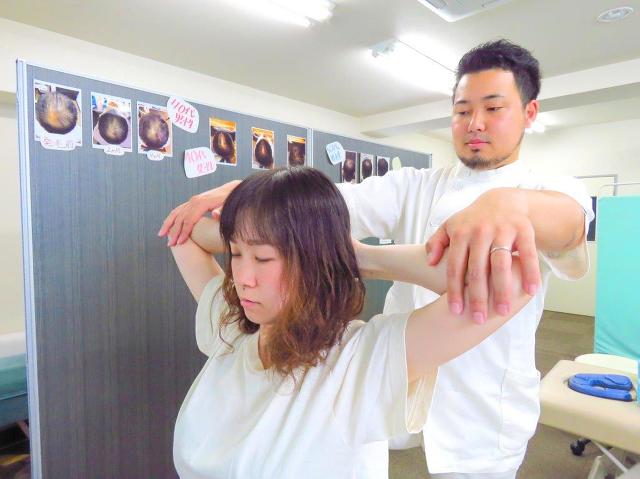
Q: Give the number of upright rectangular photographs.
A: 9